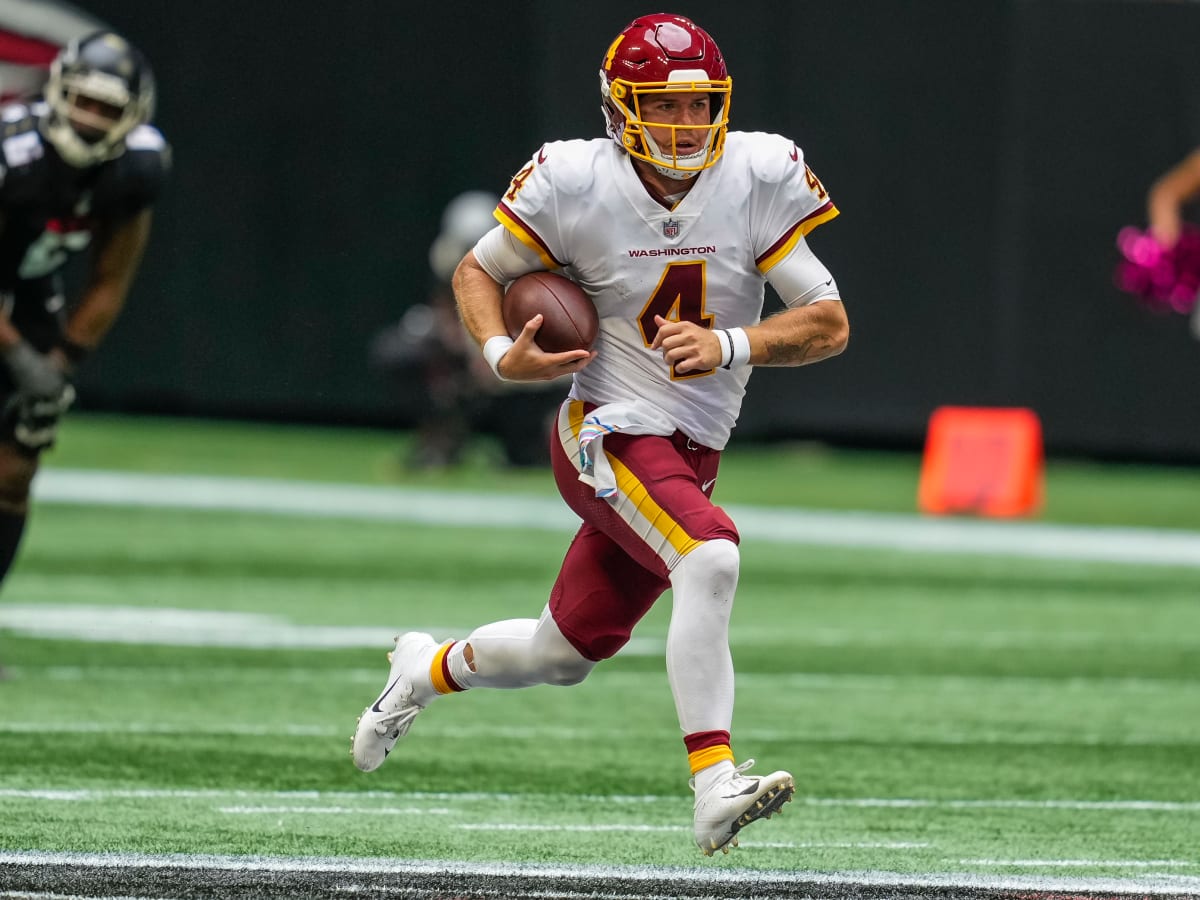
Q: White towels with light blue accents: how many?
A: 1